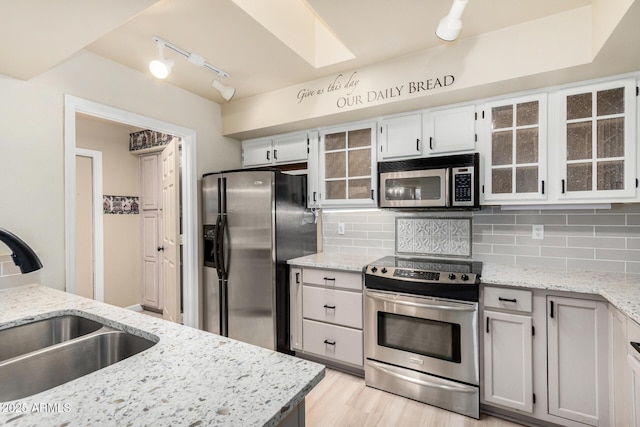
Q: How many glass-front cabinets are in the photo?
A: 3